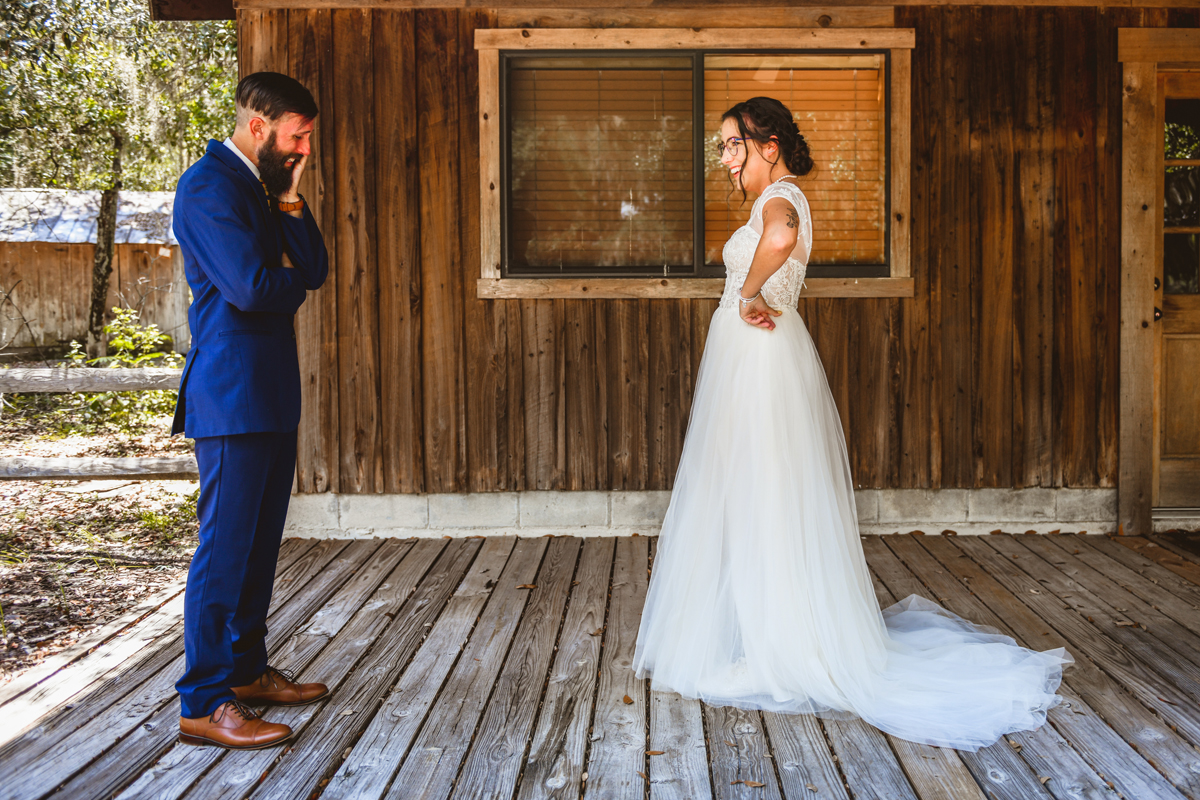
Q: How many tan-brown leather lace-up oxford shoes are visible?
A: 2